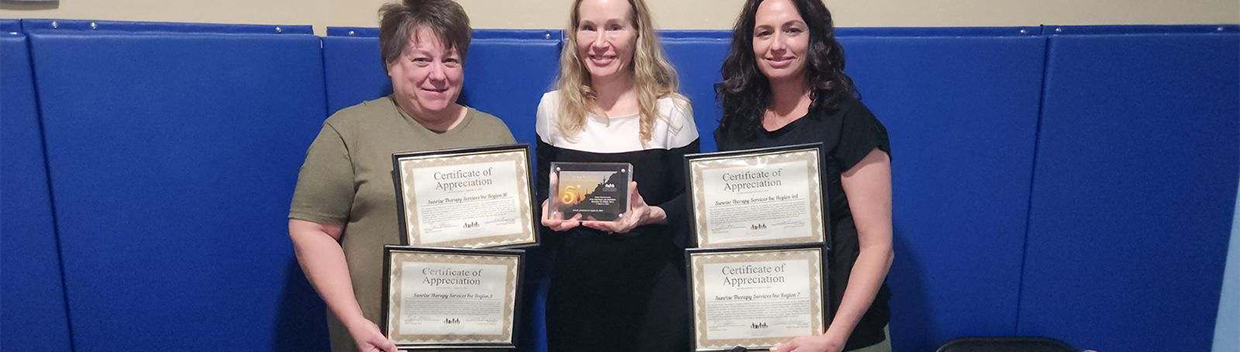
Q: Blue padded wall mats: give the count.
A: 6